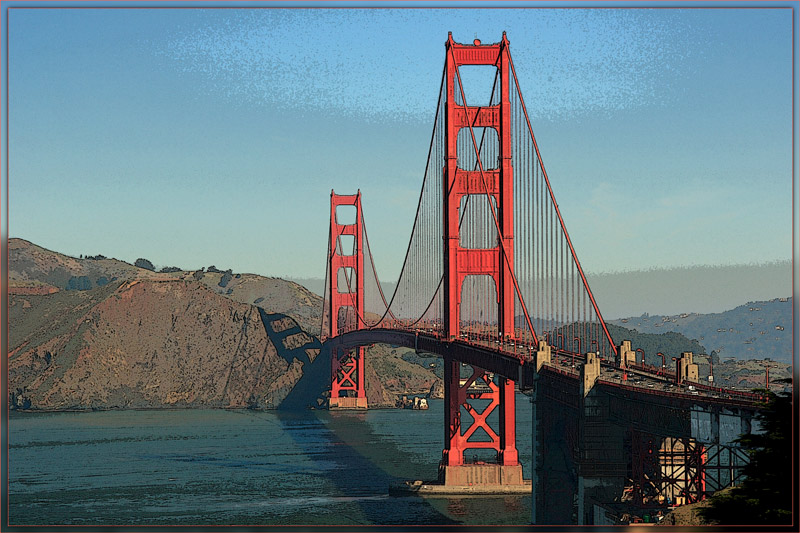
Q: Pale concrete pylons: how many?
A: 4